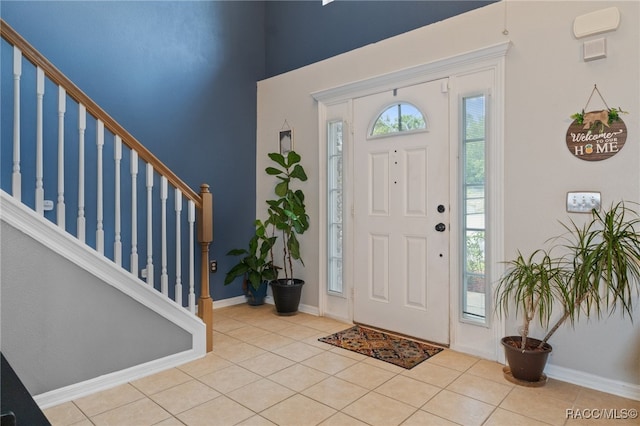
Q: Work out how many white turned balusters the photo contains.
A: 11